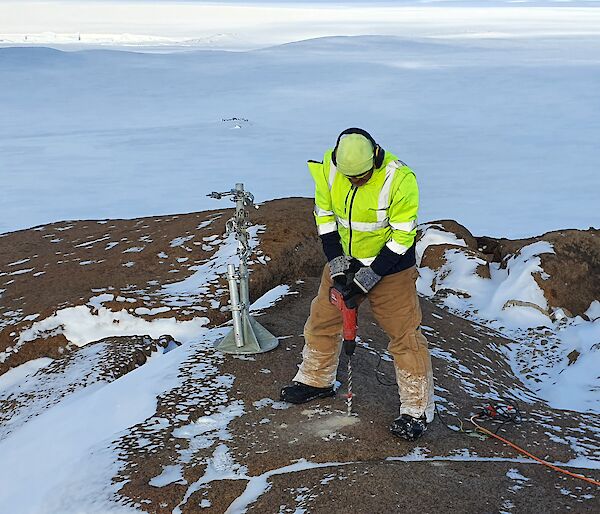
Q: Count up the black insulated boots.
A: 2